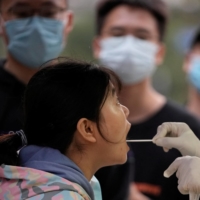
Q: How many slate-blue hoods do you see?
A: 1